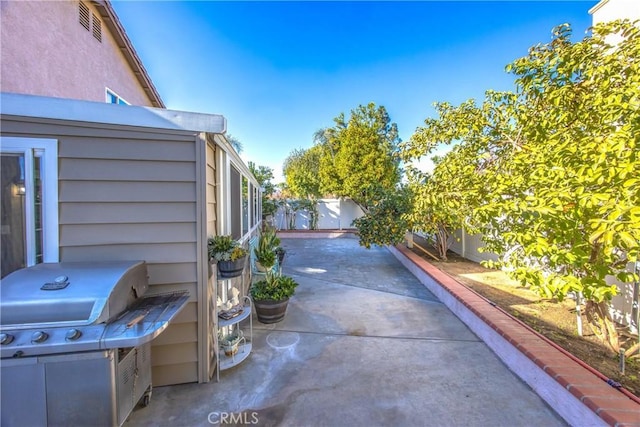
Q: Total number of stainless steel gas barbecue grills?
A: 1